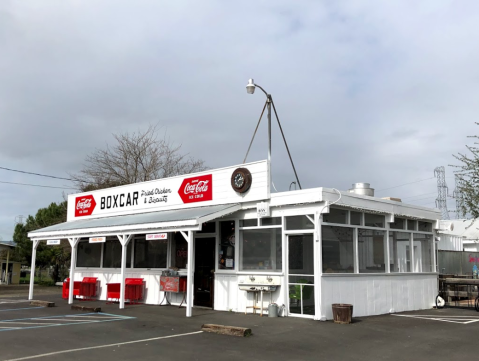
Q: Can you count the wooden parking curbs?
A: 3